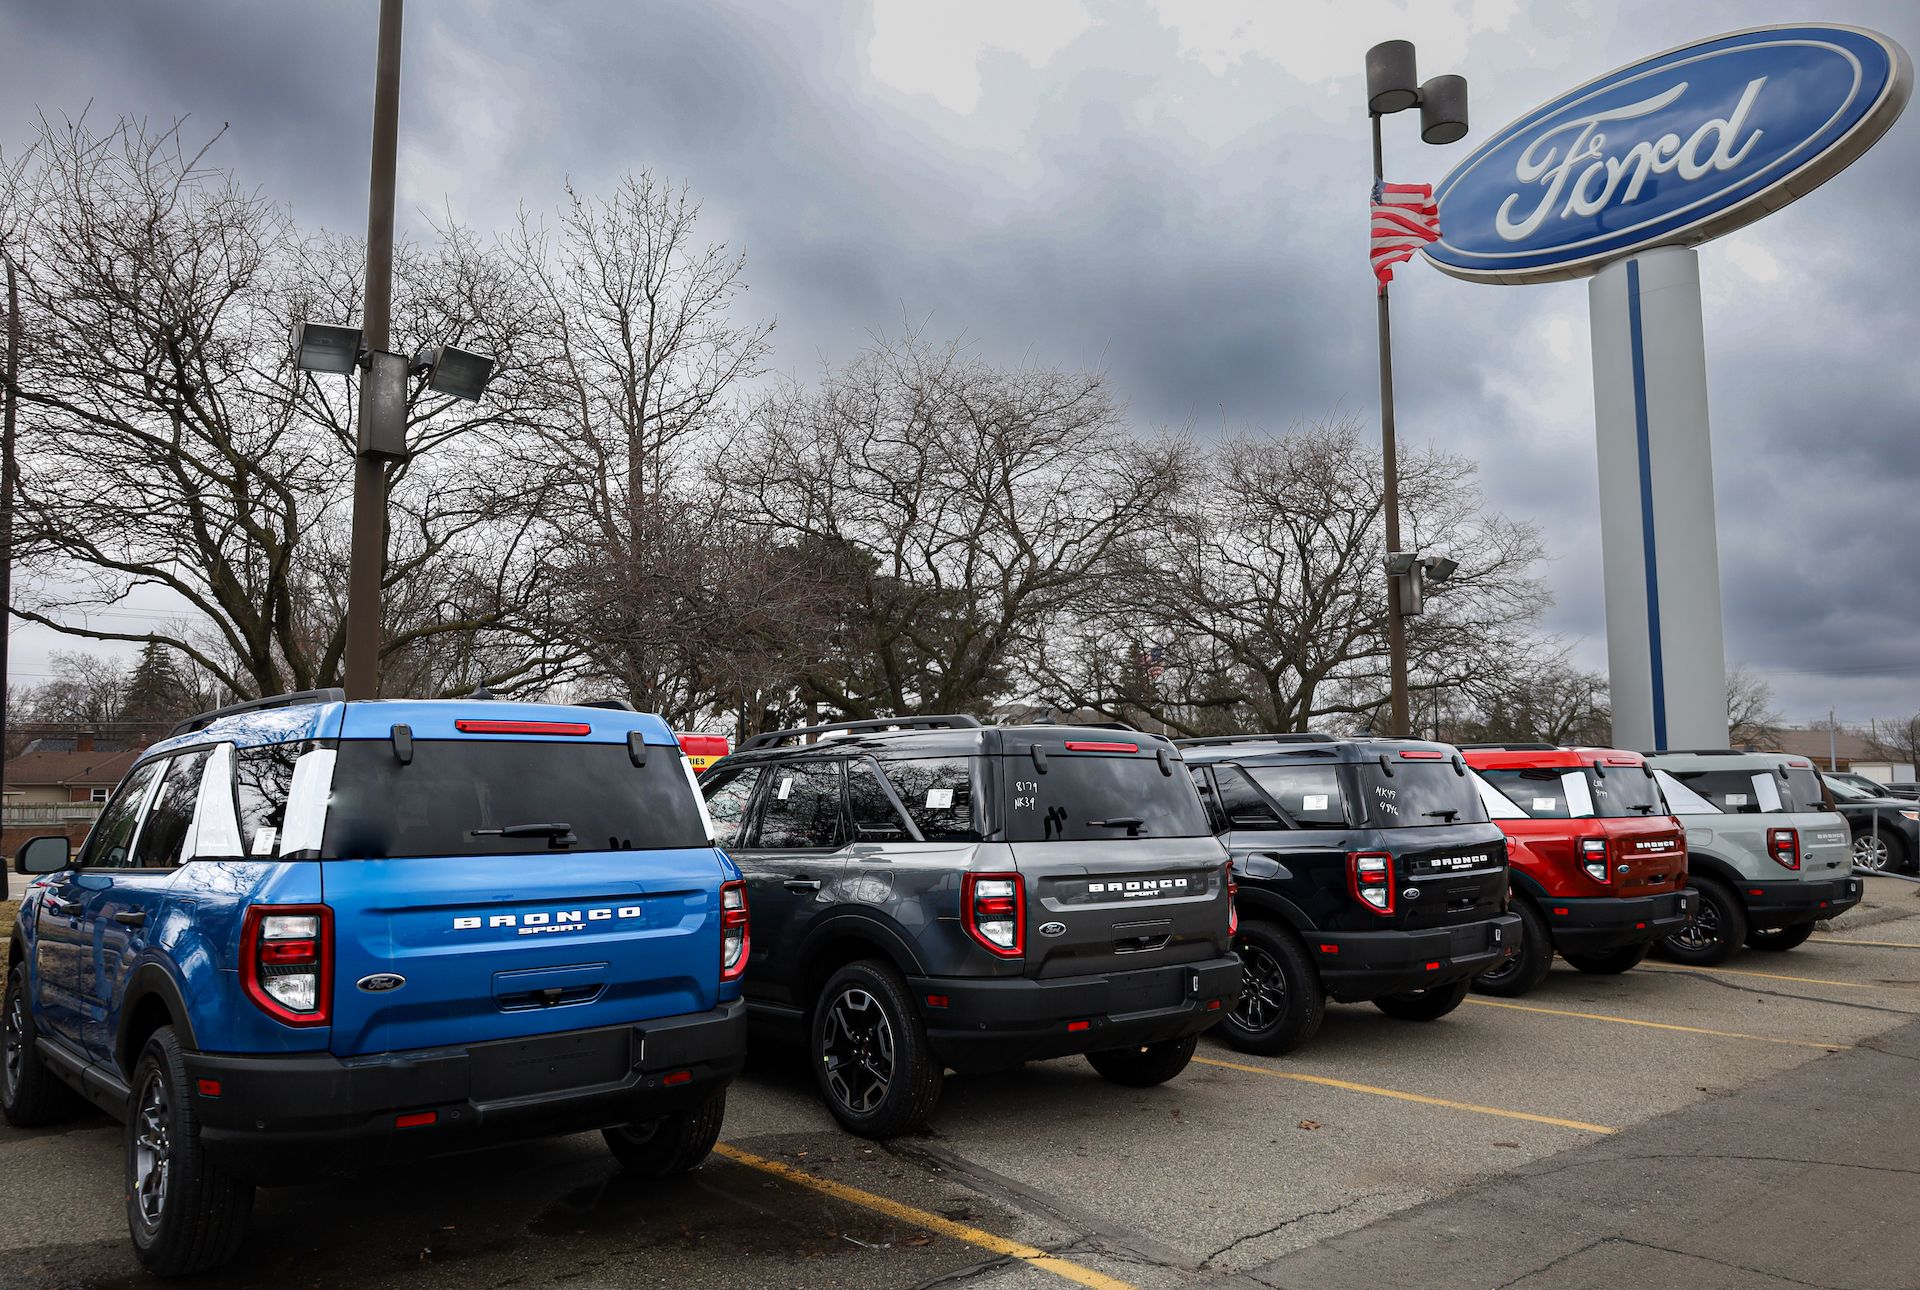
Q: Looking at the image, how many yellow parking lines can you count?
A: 5